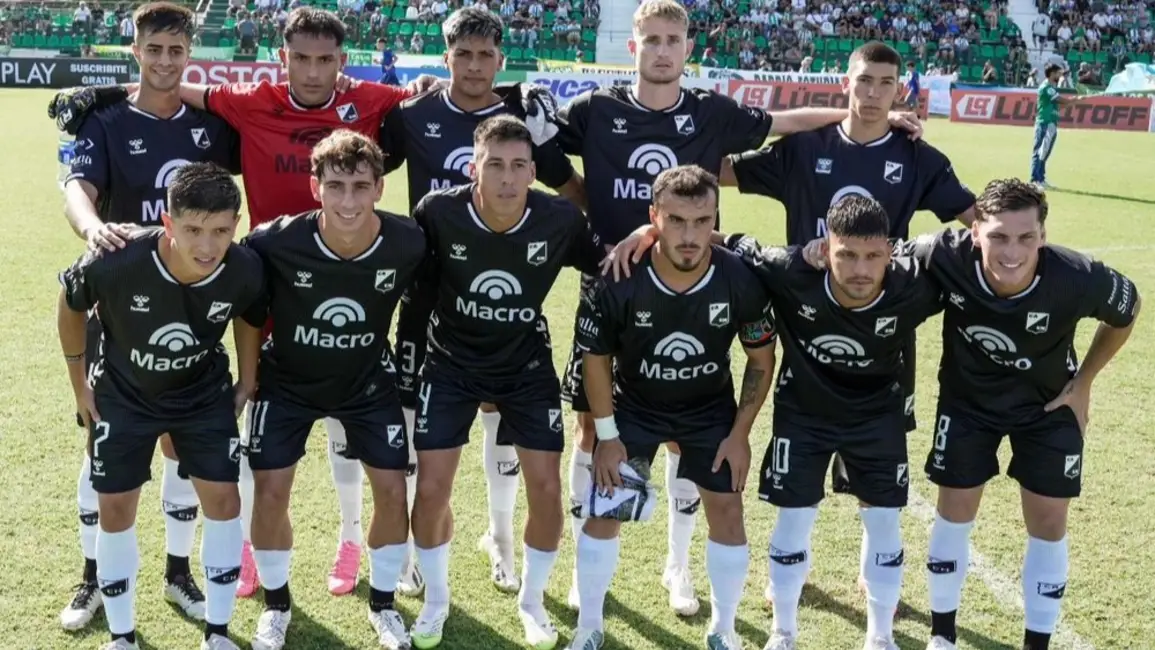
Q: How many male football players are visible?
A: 11